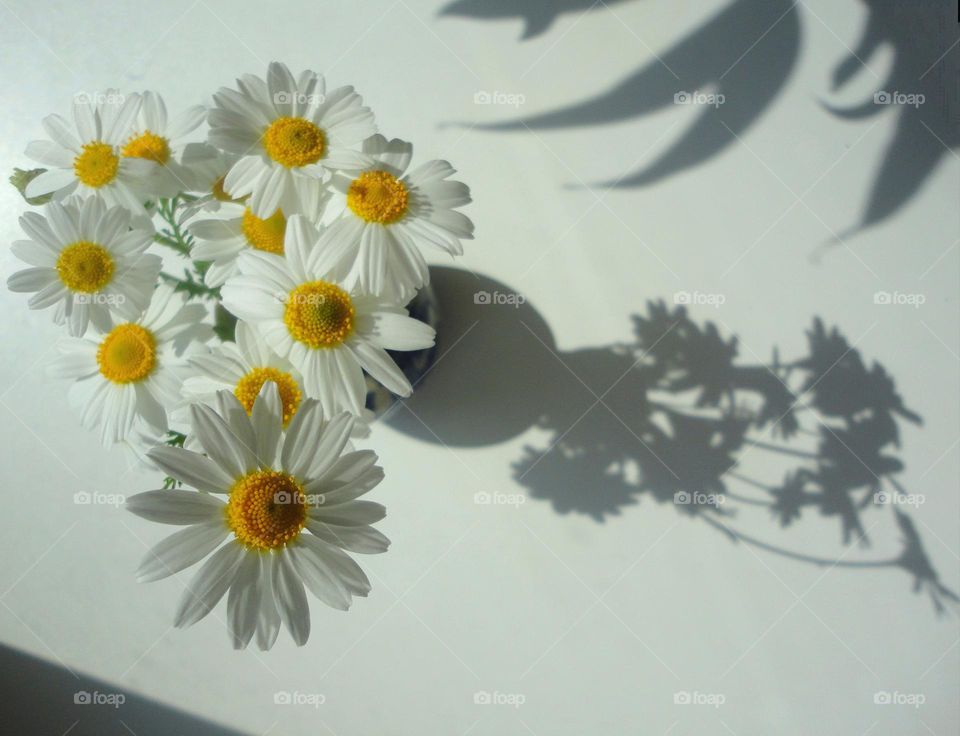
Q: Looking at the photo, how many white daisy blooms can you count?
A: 11